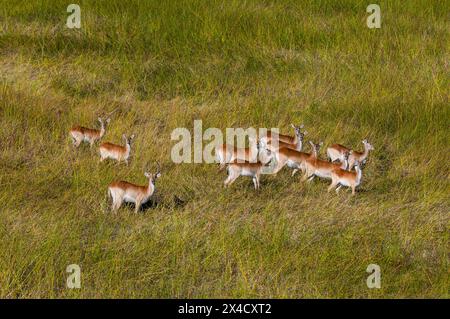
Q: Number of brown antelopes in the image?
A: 11